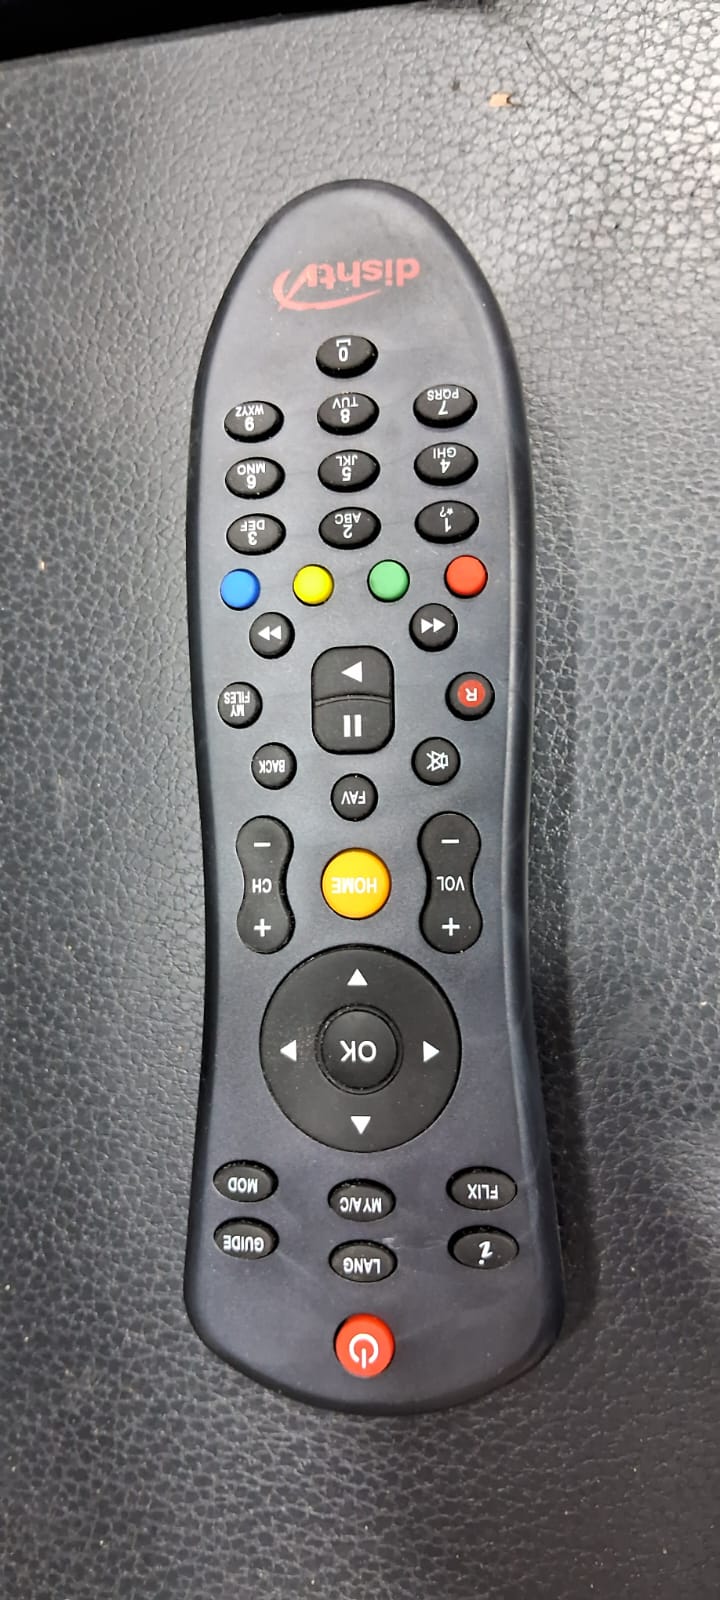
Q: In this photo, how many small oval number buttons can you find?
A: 10